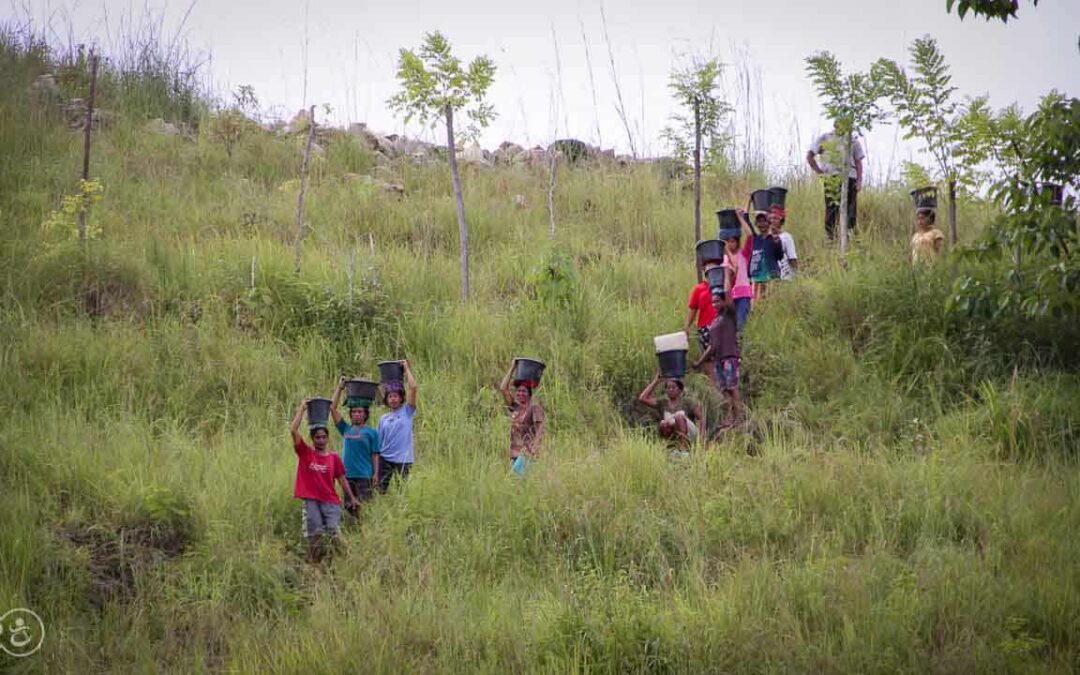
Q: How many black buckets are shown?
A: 12